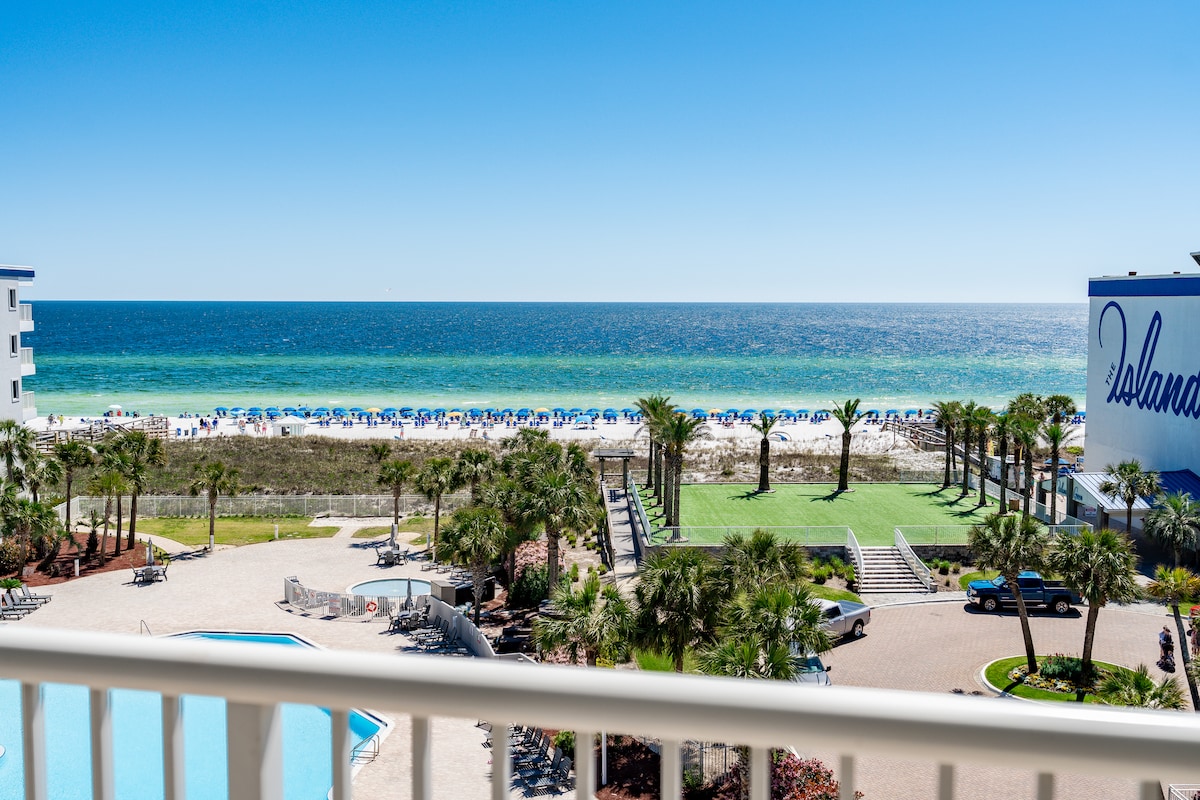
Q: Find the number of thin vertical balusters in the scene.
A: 13